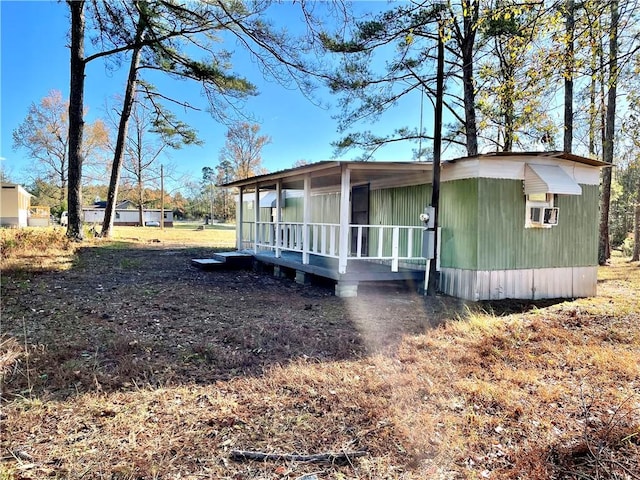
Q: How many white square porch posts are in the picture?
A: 5